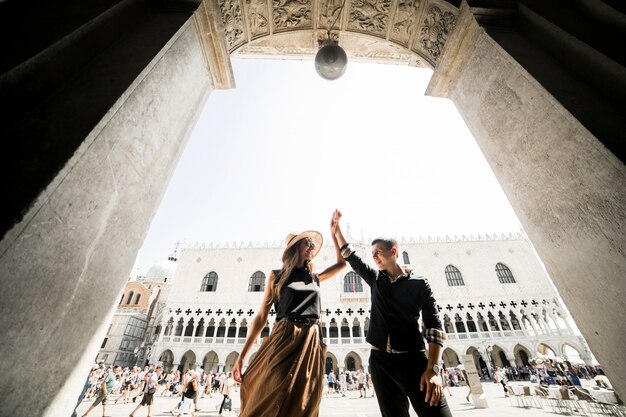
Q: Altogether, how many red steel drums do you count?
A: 0